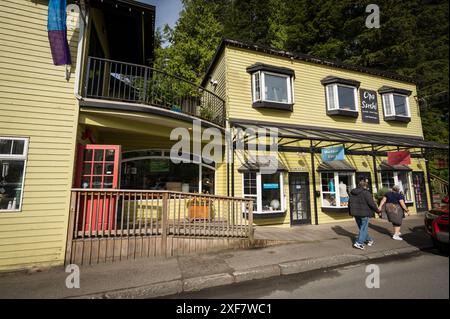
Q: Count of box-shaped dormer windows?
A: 3